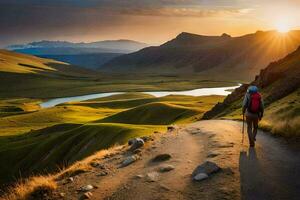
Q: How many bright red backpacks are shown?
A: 1